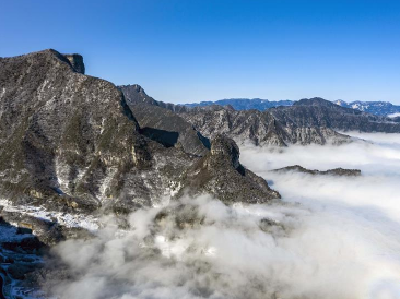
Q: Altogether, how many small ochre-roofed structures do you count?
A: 1